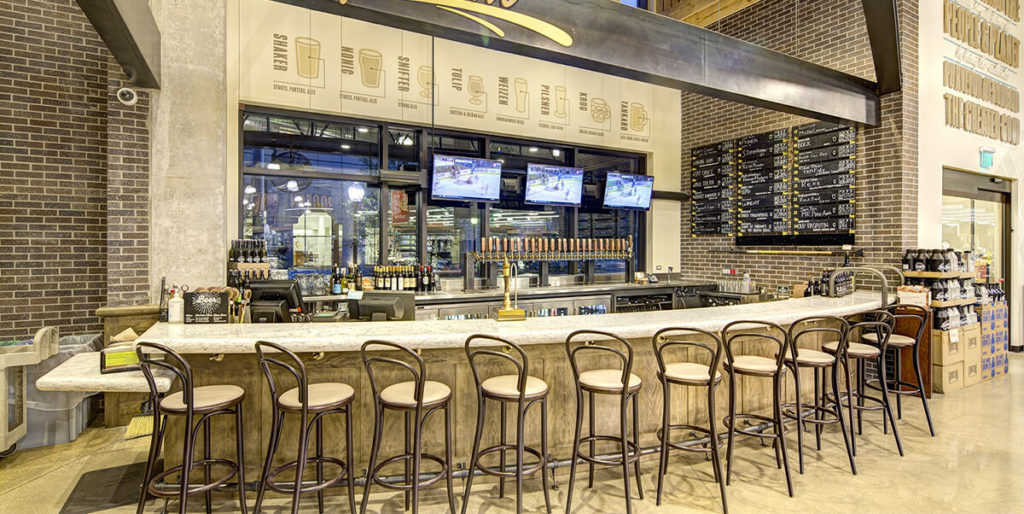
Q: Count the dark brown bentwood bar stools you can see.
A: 10